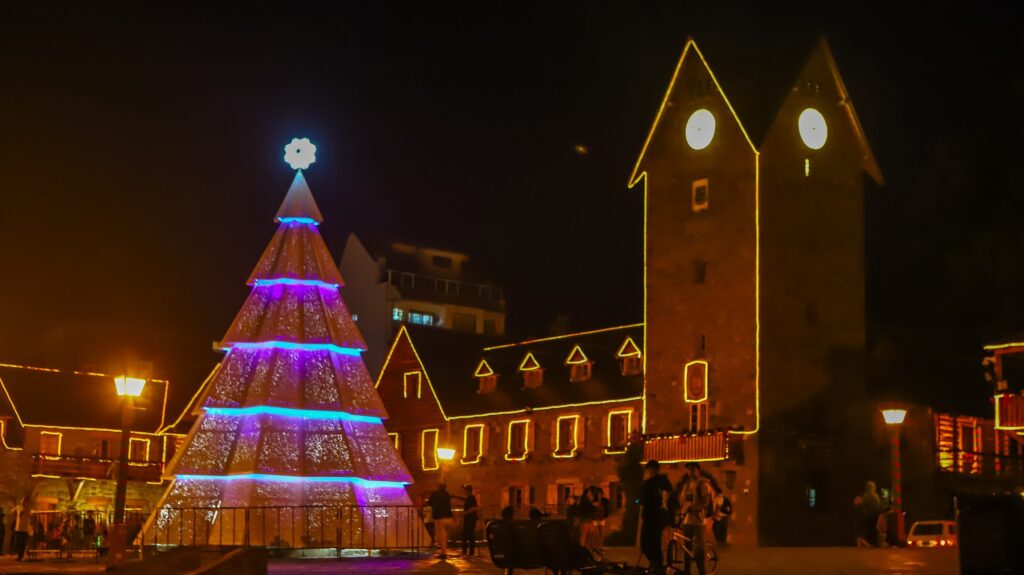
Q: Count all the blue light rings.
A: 5